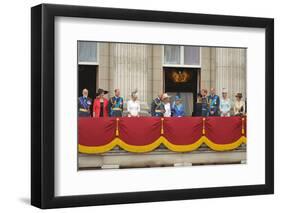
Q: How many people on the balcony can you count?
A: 11